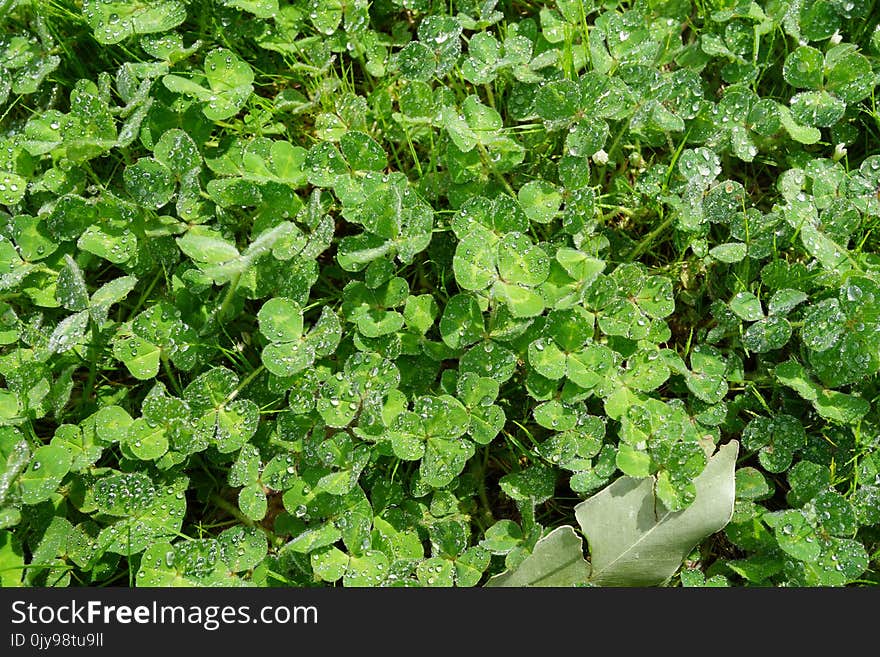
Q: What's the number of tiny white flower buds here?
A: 3